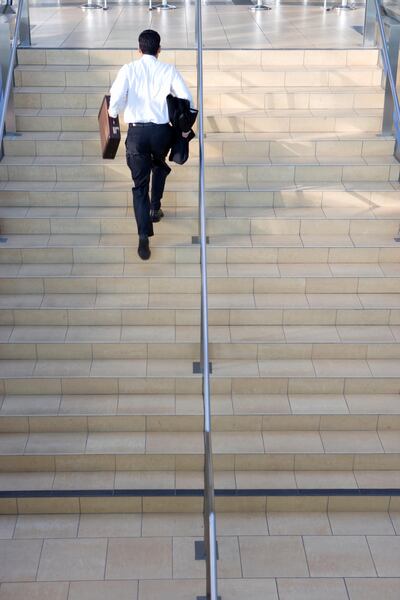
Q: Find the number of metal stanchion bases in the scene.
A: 4